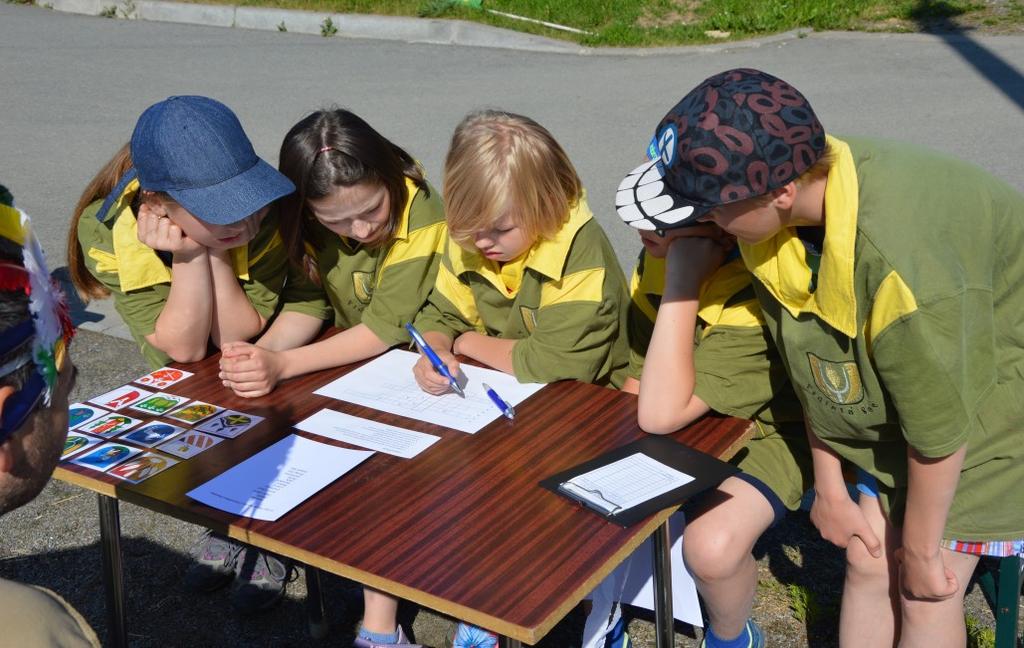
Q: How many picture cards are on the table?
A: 12